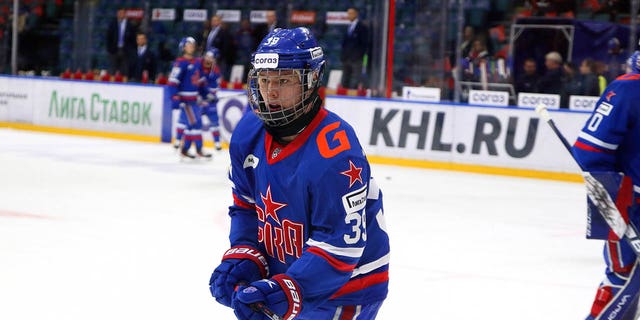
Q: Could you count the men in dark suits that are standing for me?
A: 5